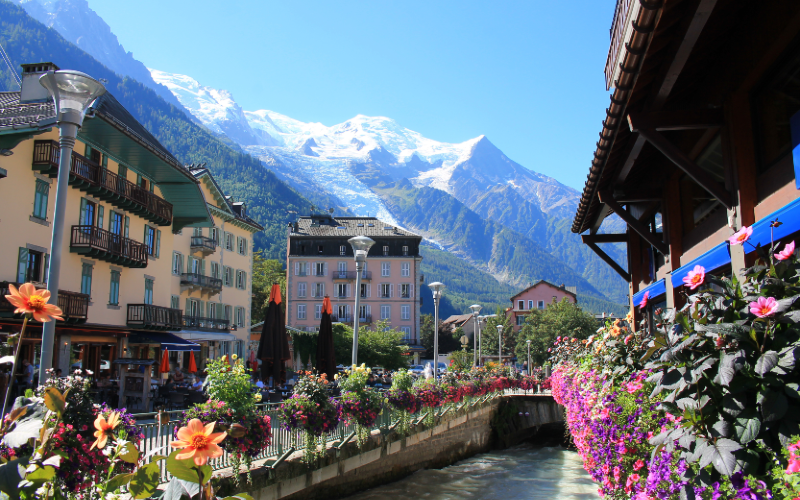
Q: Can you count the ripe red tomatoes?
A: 0